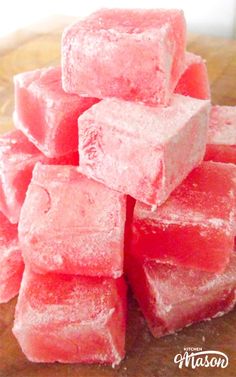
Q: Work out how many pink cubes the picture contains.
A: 11